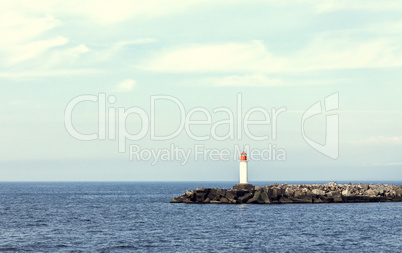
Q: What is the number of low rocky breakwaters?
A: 1